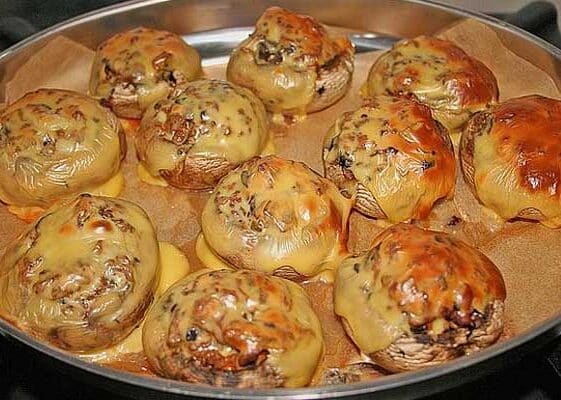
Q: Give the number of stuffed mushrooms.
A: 11